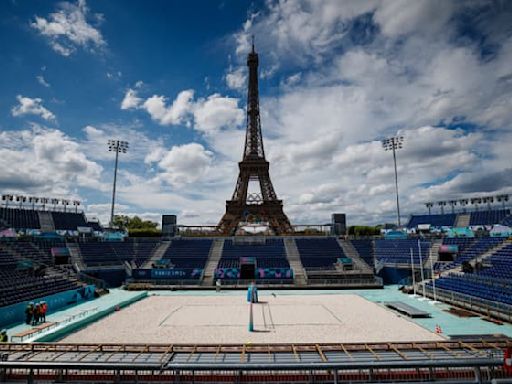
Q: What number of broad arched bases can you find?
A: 1